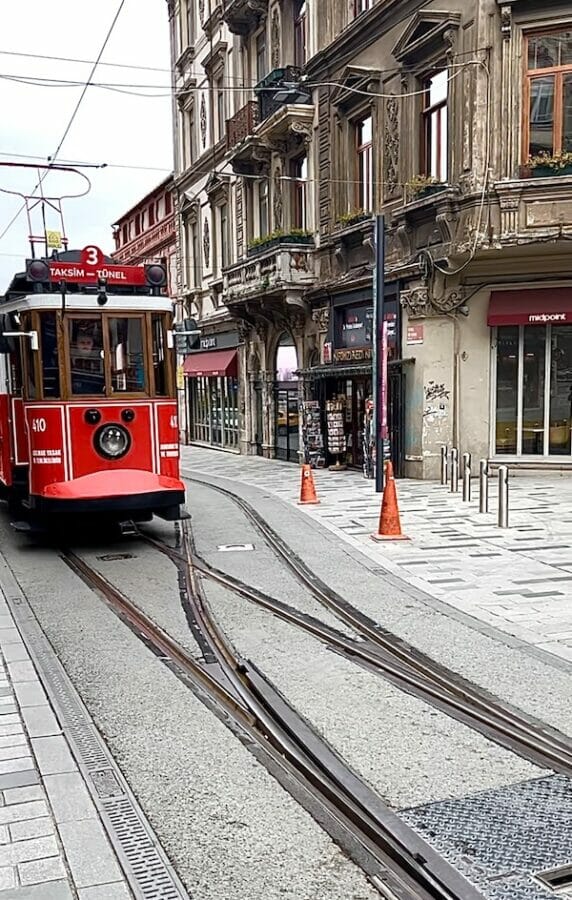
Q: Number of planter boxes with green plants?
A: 4